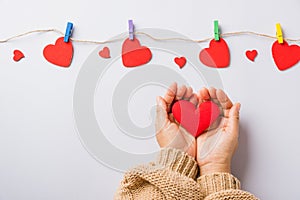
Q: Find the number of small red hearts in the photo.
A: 4